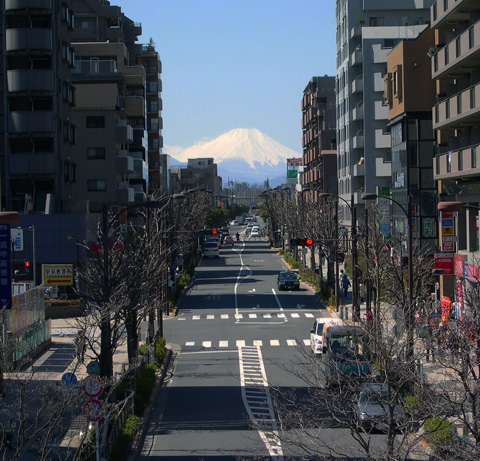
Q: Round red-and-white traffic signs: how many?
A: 2